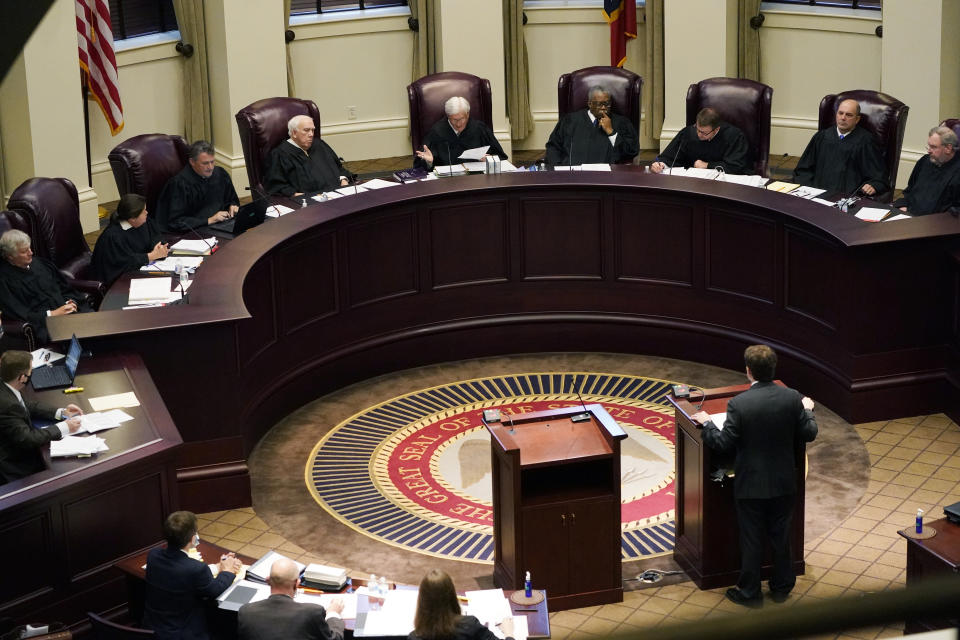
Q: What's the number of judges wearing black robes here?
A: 9